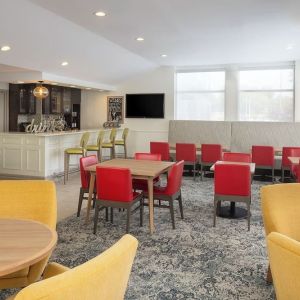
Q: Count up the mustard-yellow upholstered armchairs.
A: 4